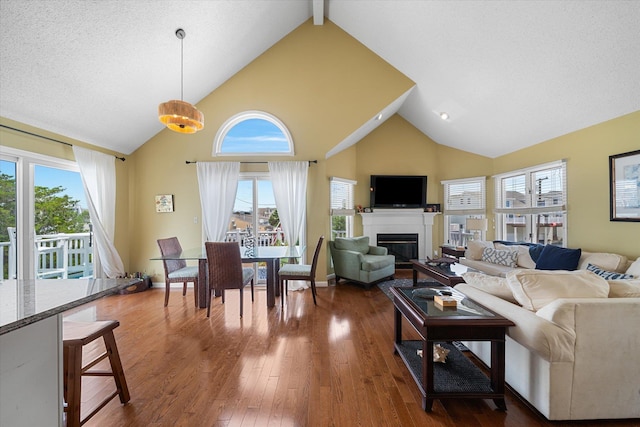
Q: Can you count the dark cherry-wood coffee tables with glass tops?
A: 2